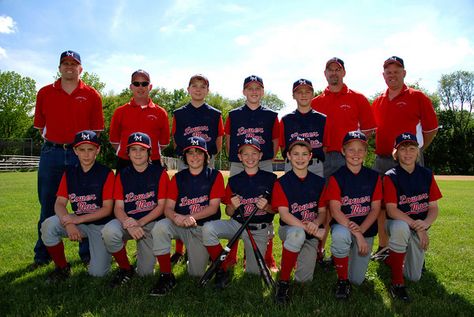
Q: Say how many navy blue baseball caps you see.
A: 14